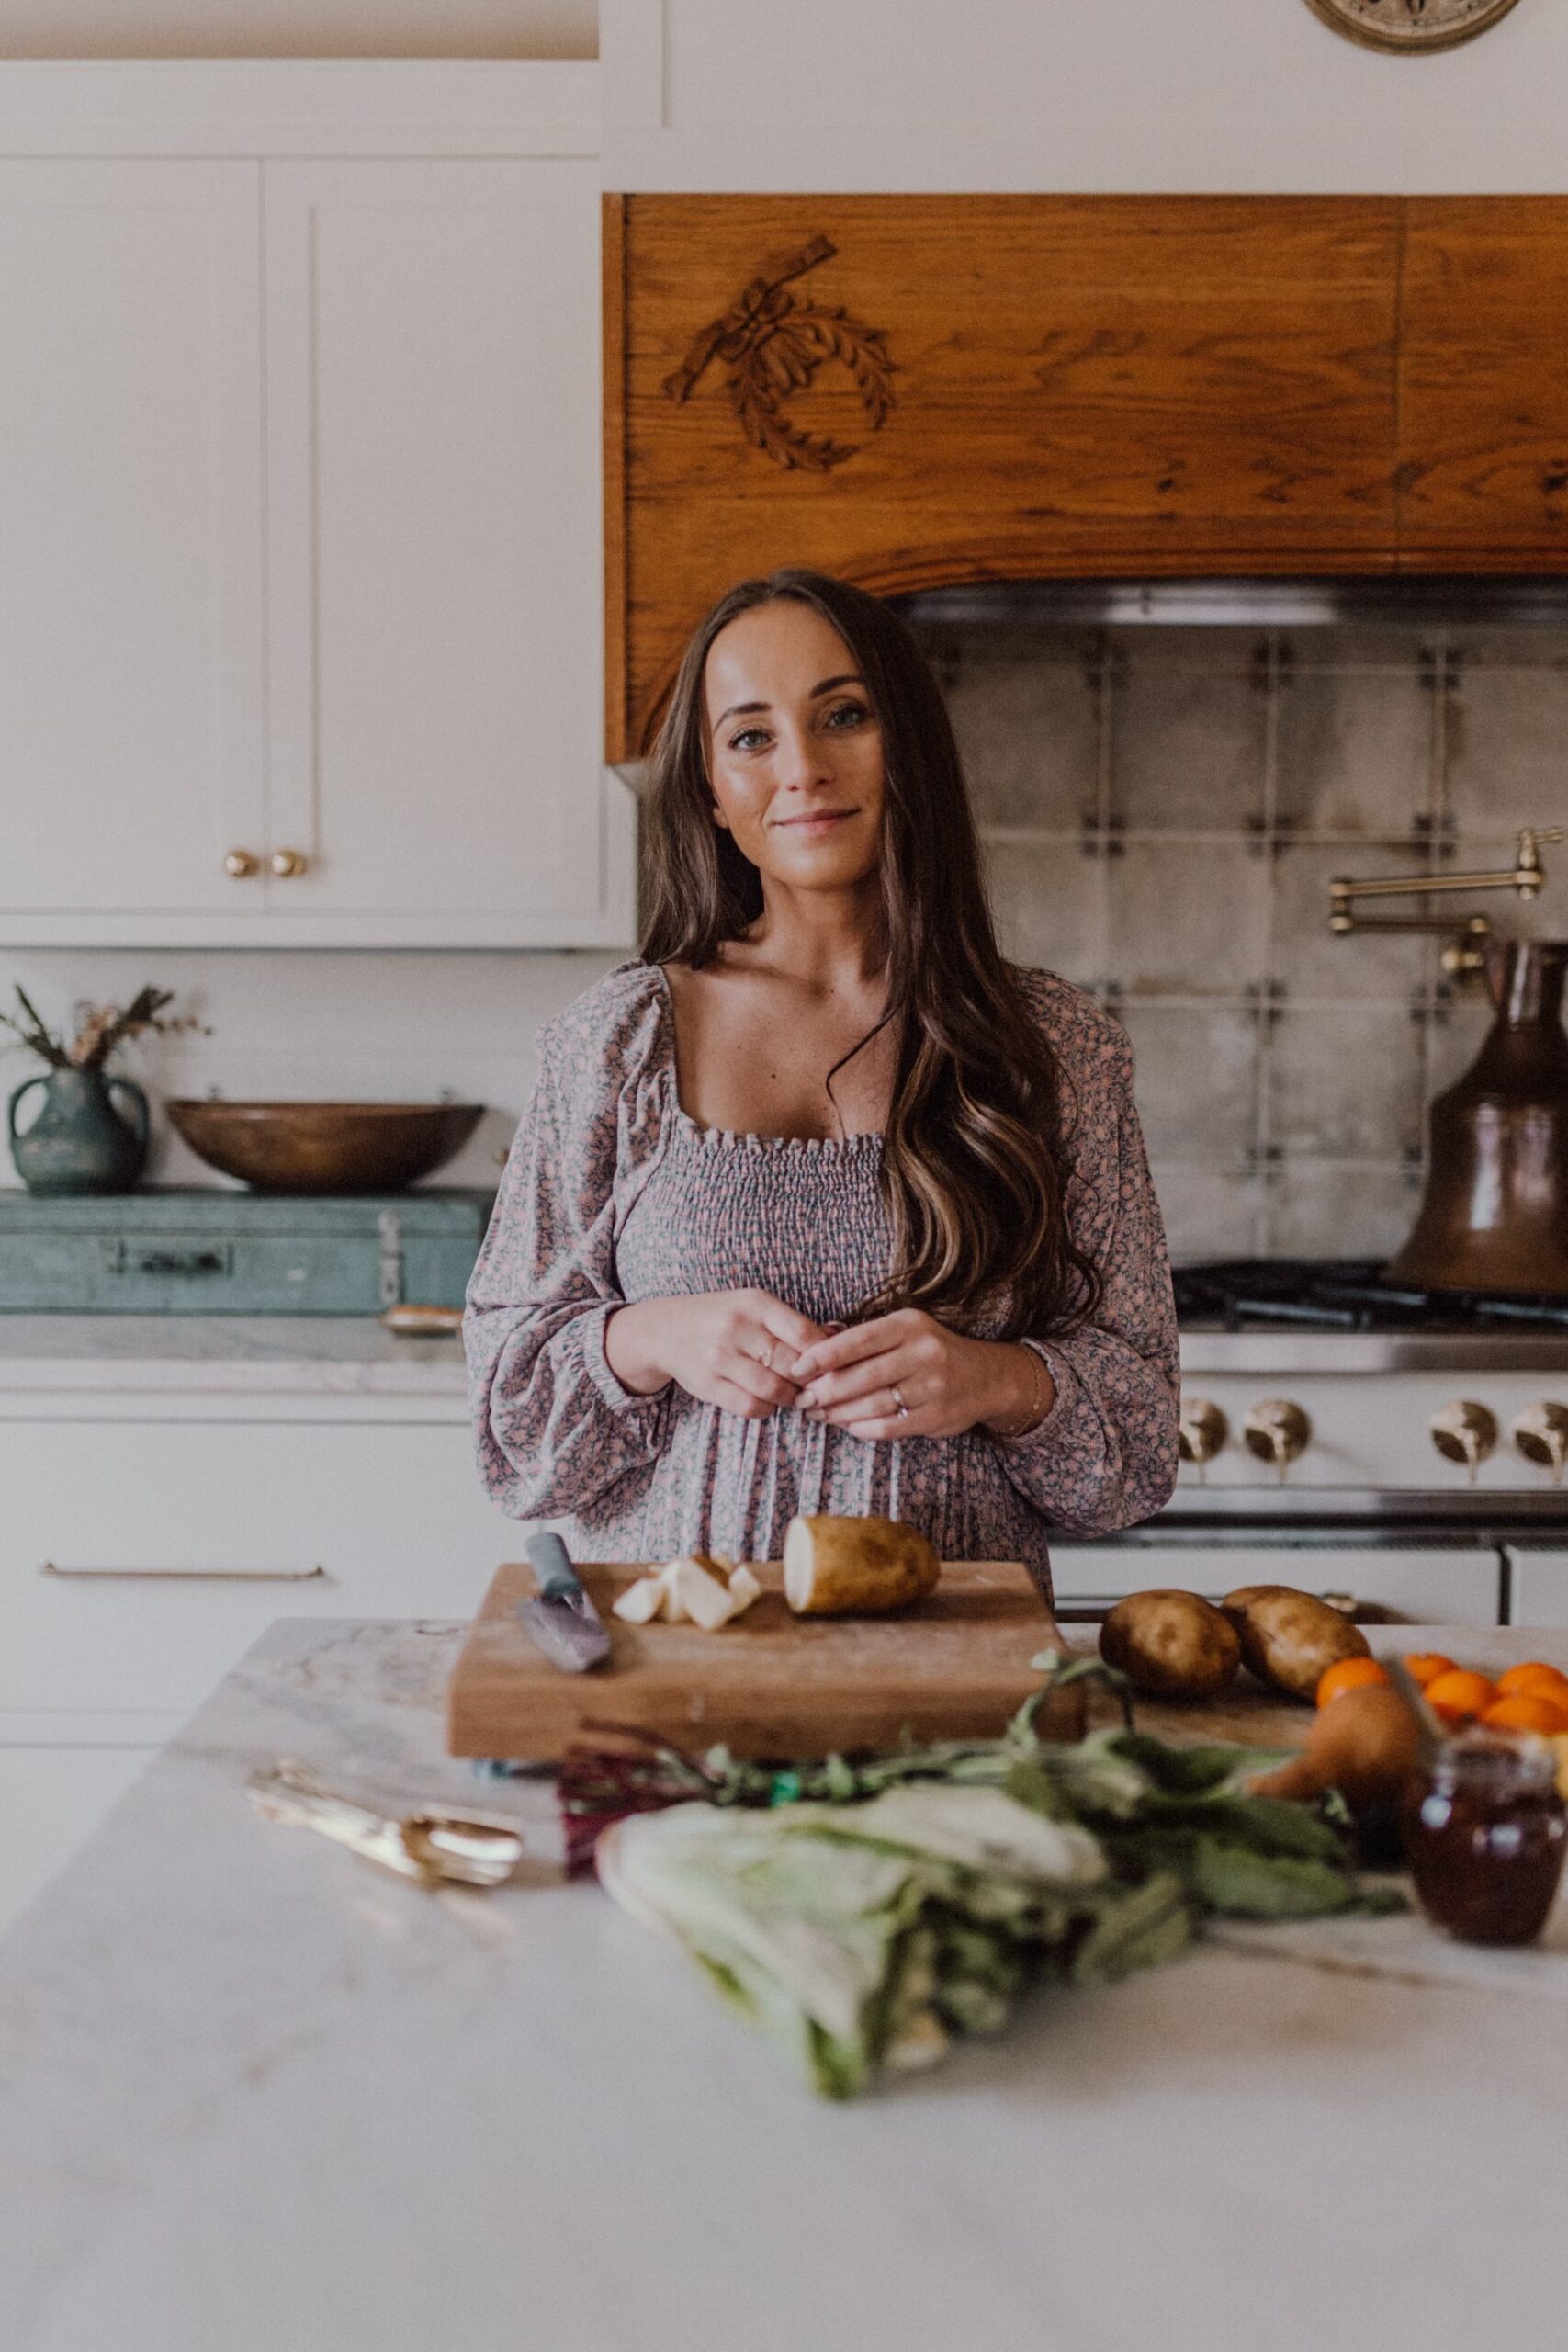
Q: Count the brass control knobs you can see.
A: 4